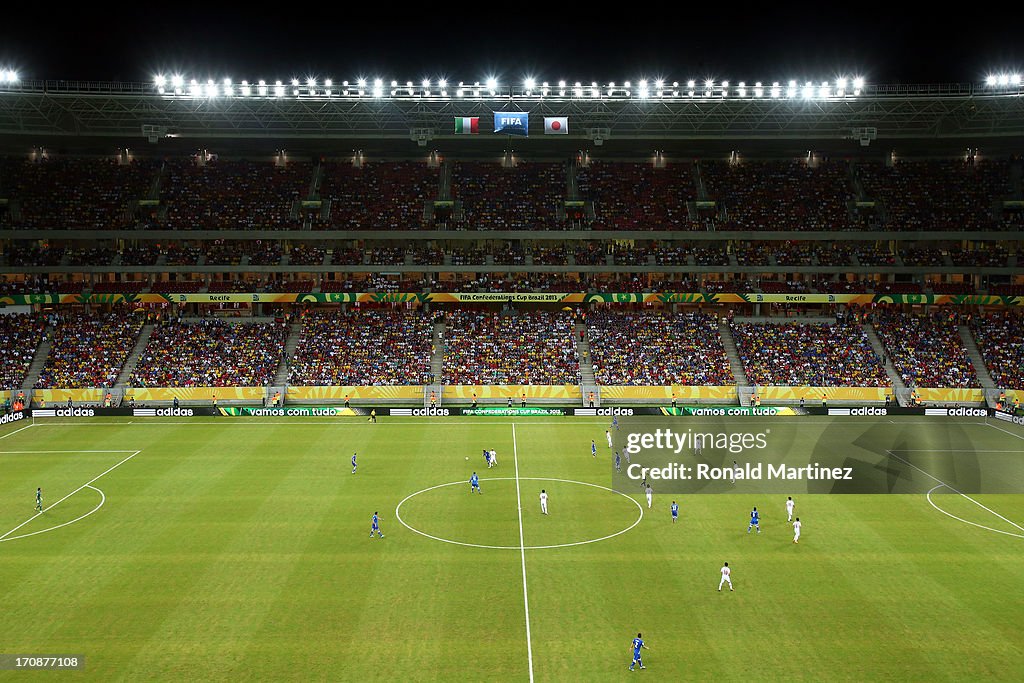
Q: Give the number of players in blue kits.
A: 10